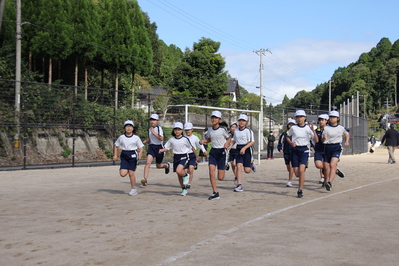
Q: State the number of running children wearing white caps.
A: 11